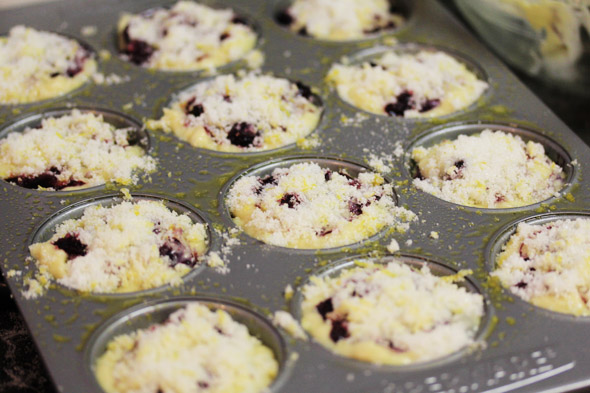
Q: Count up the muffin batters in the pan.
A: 12